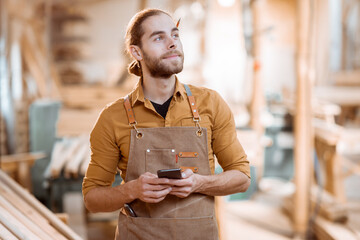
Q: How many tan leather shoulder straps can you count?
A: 2